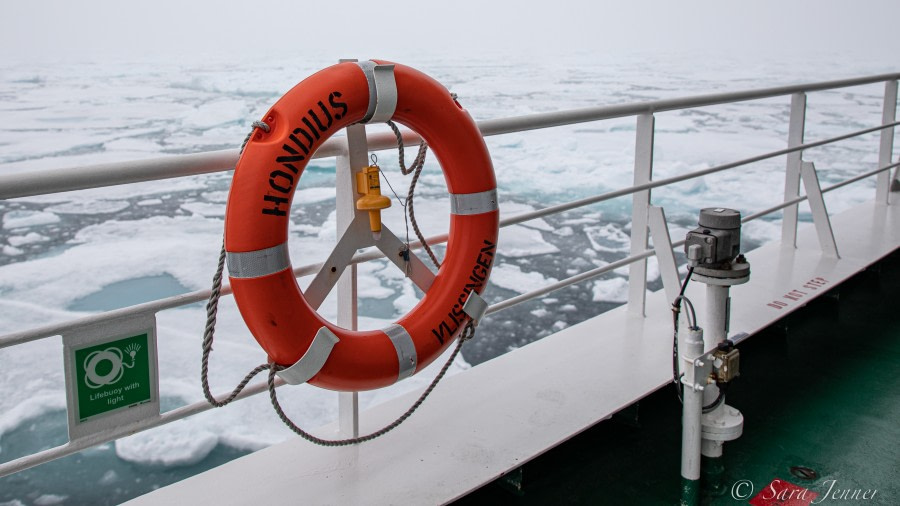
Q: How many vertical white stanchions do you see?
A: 4